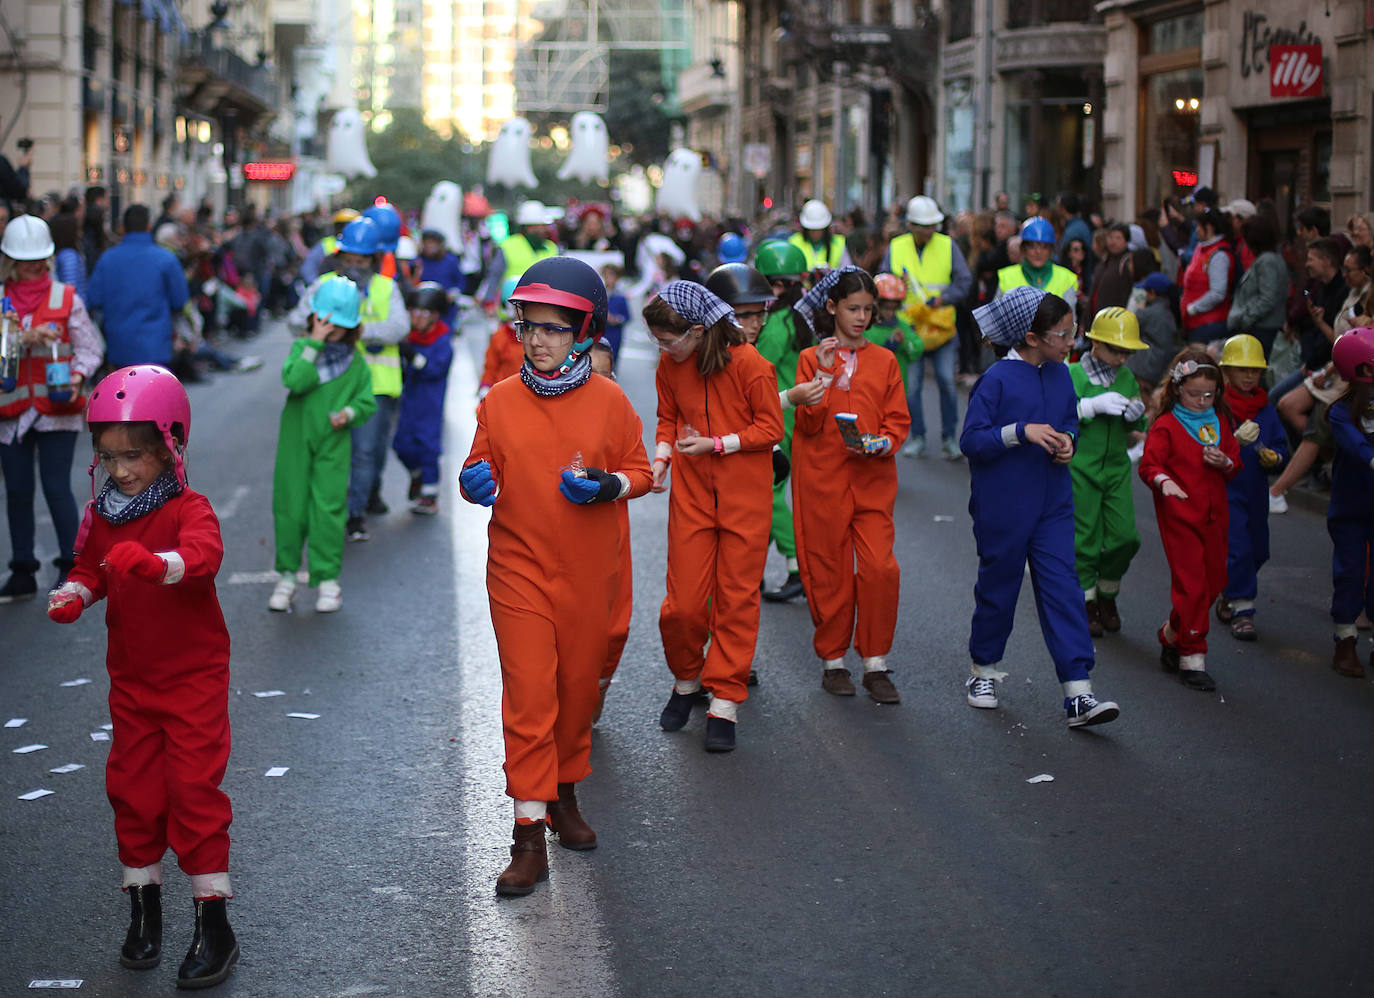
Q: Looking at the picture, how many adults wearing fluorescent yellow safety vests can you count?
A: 6